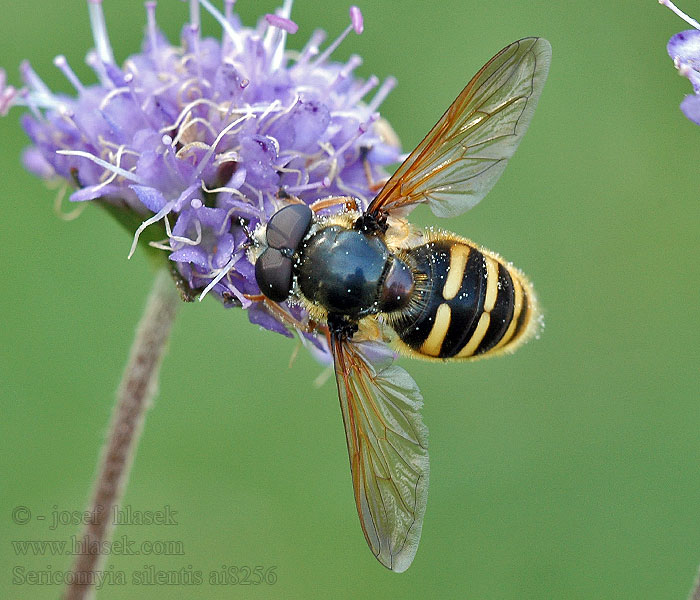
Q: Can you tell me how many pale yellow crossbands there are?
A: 3